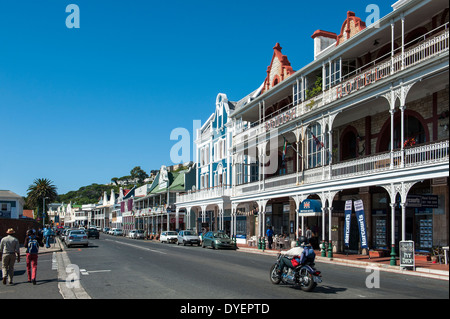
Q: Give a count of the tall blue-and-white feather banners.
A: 2